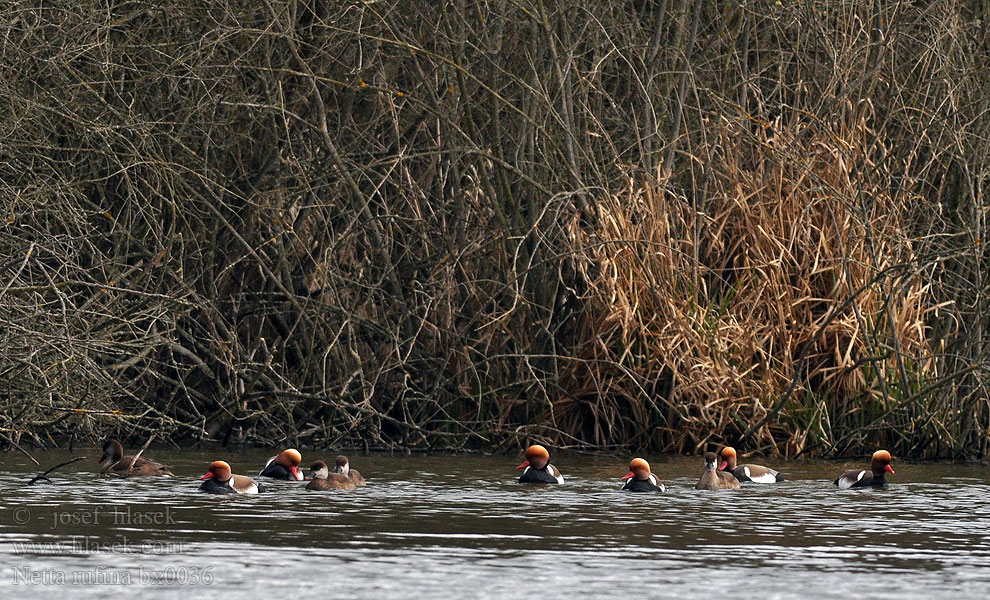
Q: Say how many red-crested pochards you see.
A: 10